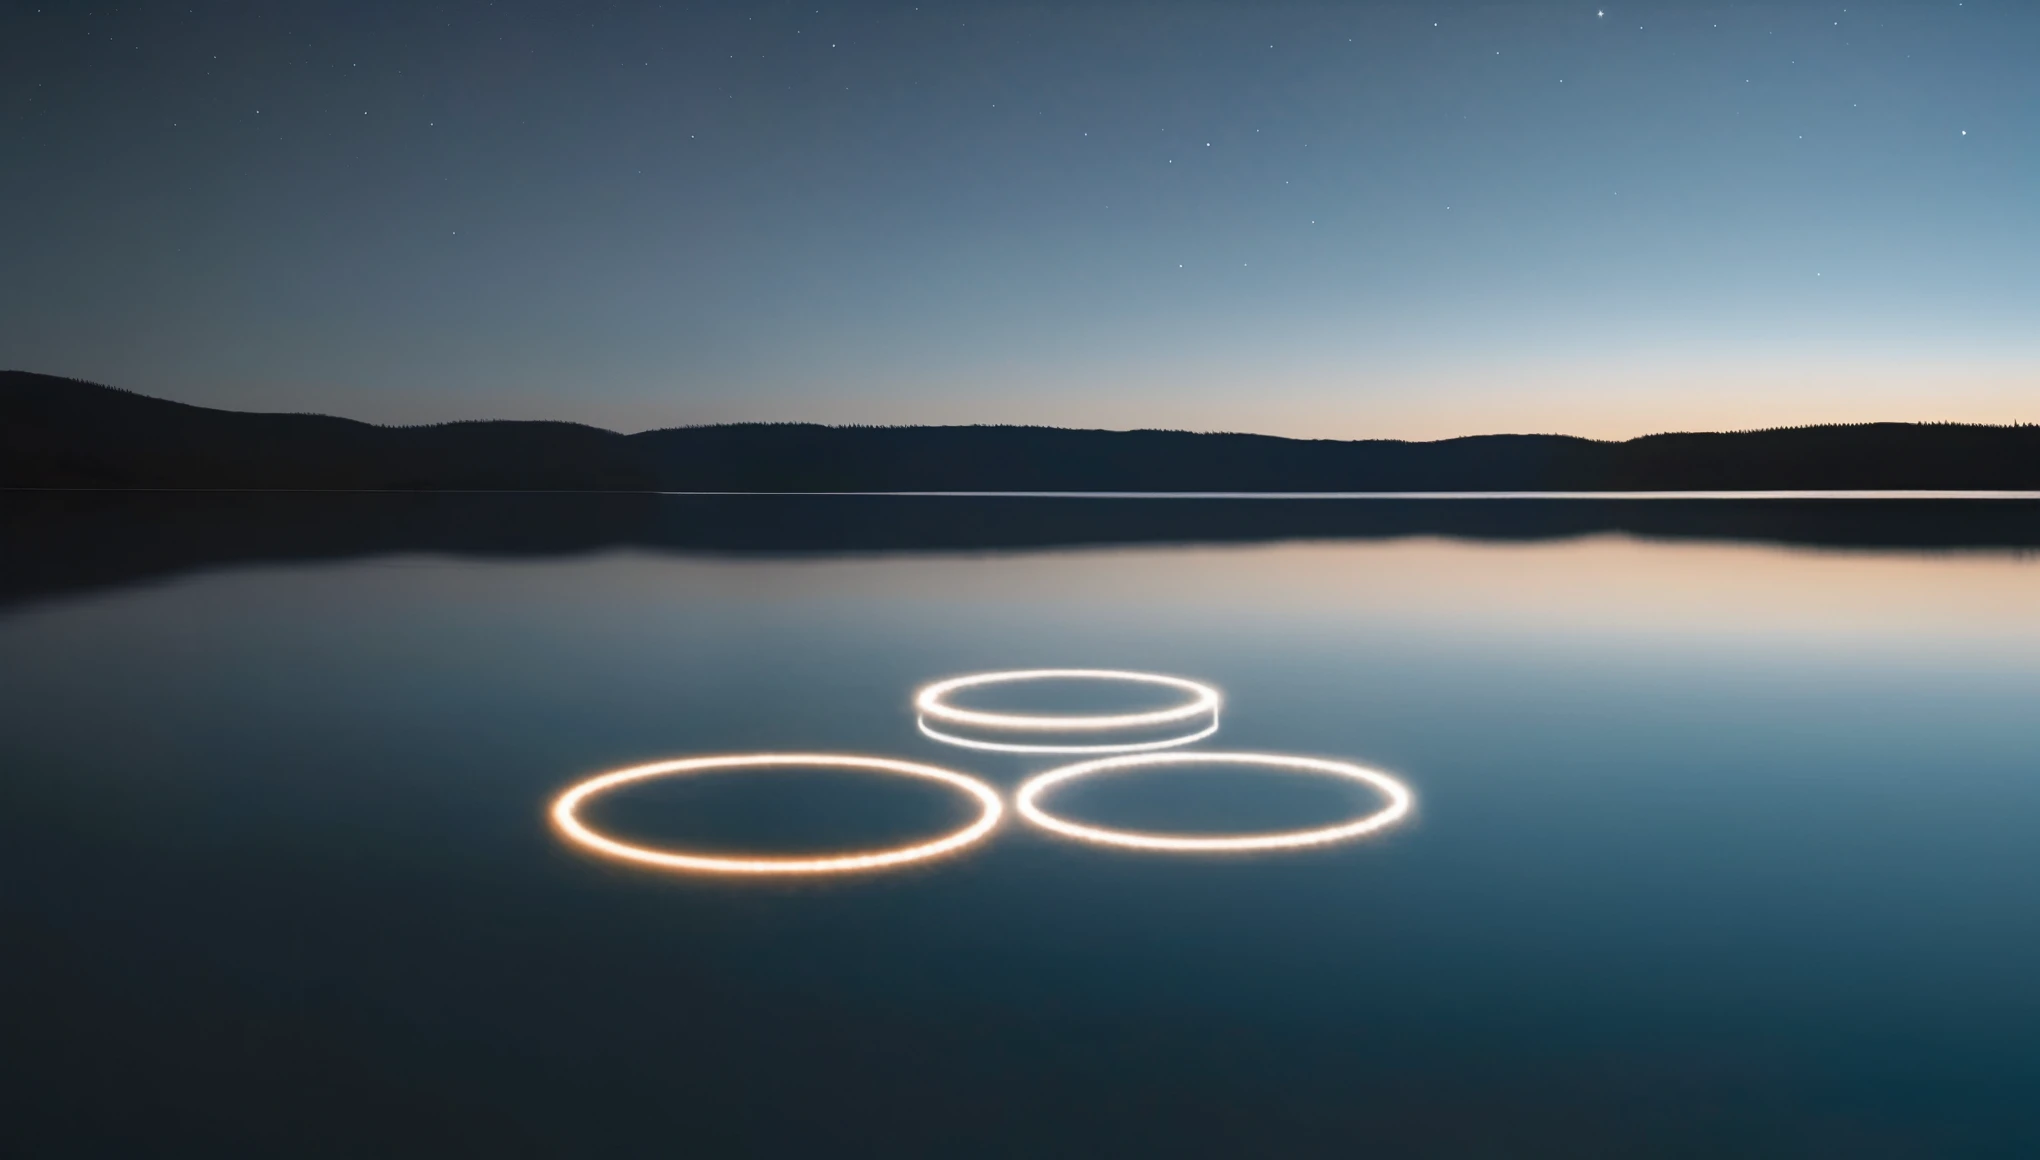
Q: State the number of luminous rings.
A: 3